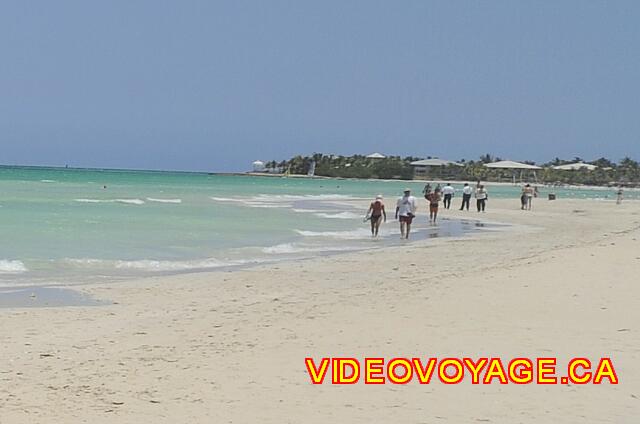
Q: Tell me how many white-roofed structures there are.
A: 5